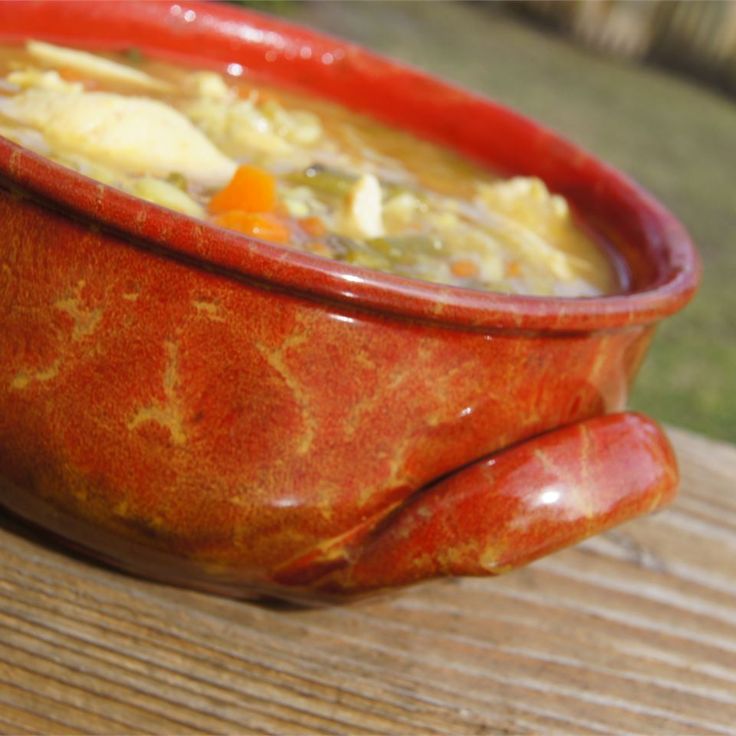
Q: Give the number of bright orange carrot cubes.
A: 2